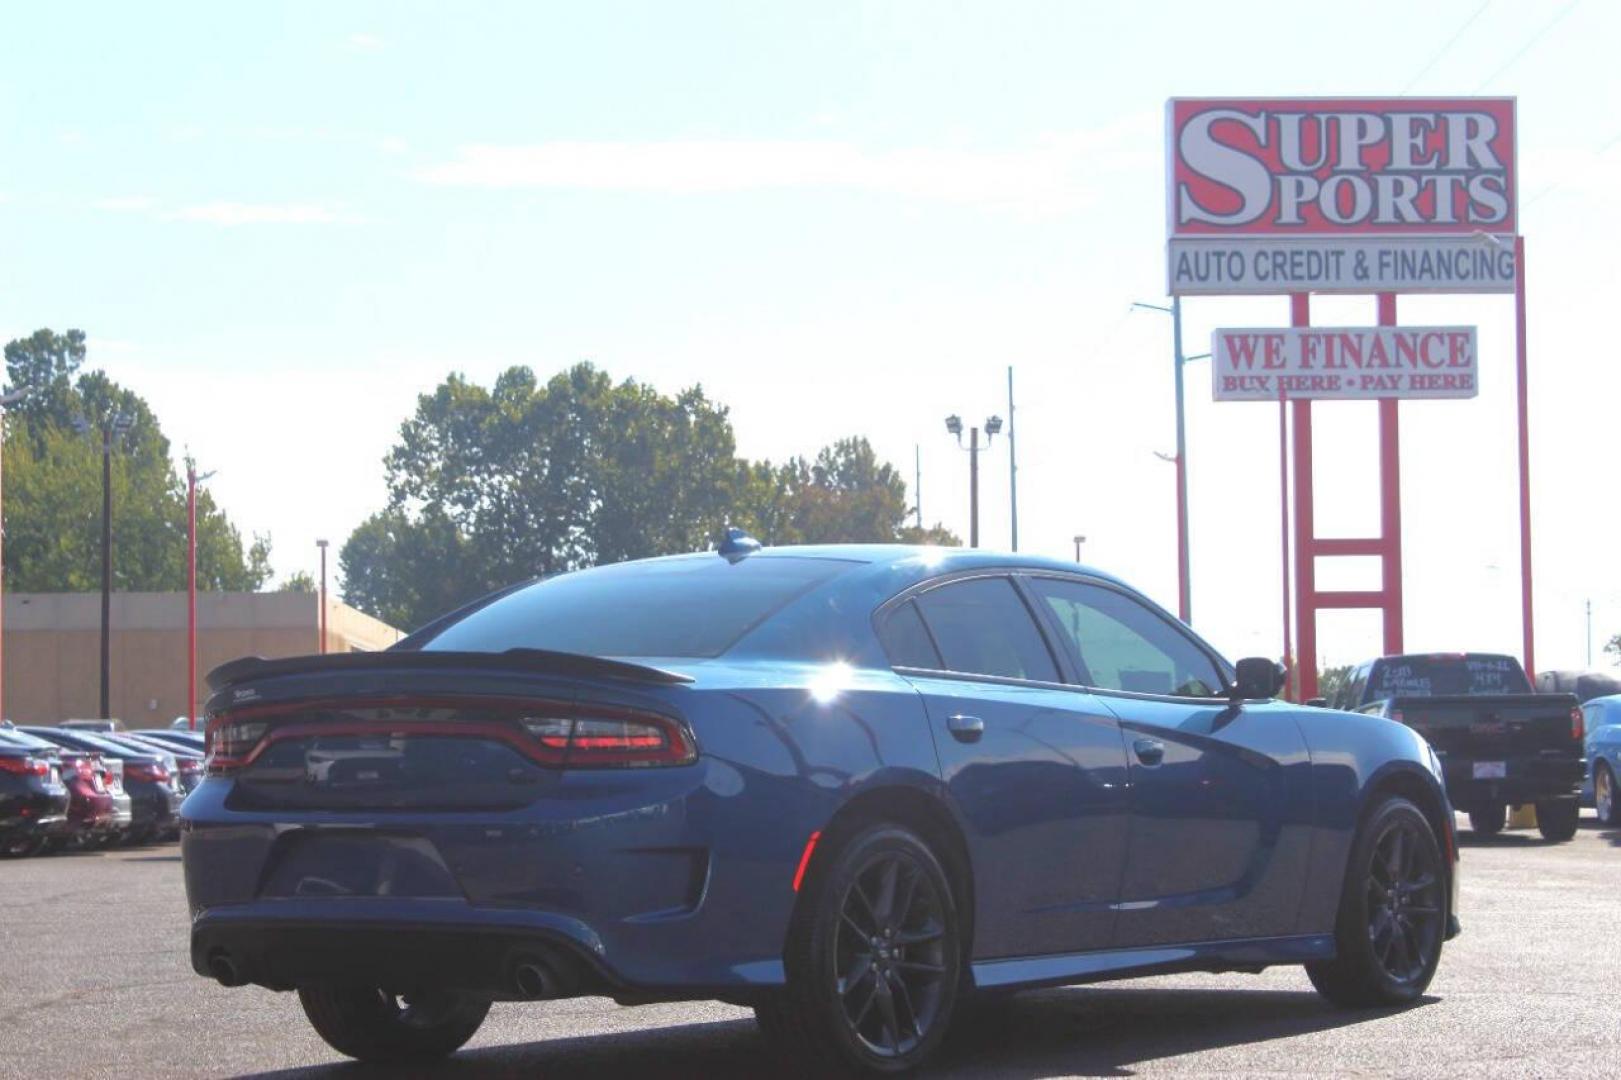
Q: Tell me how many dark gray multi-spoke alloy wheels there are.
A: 2